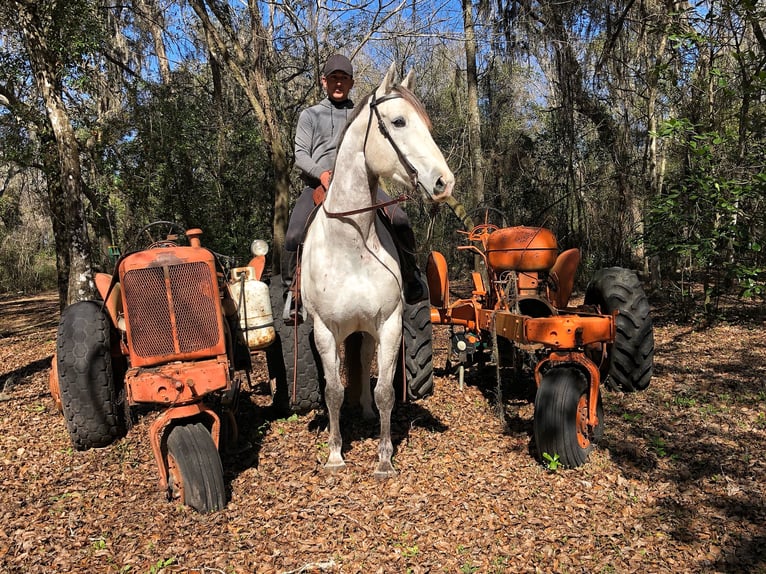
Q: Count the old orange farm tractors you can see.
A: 2